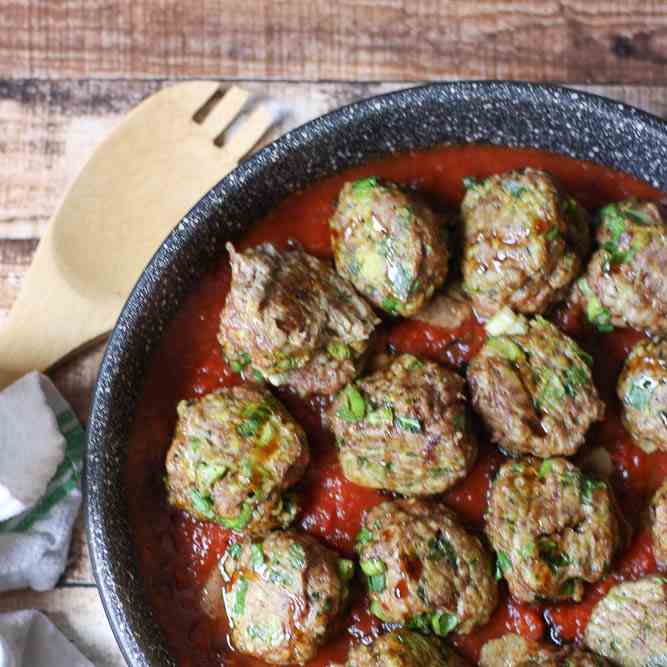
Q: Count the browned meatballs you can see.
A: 15